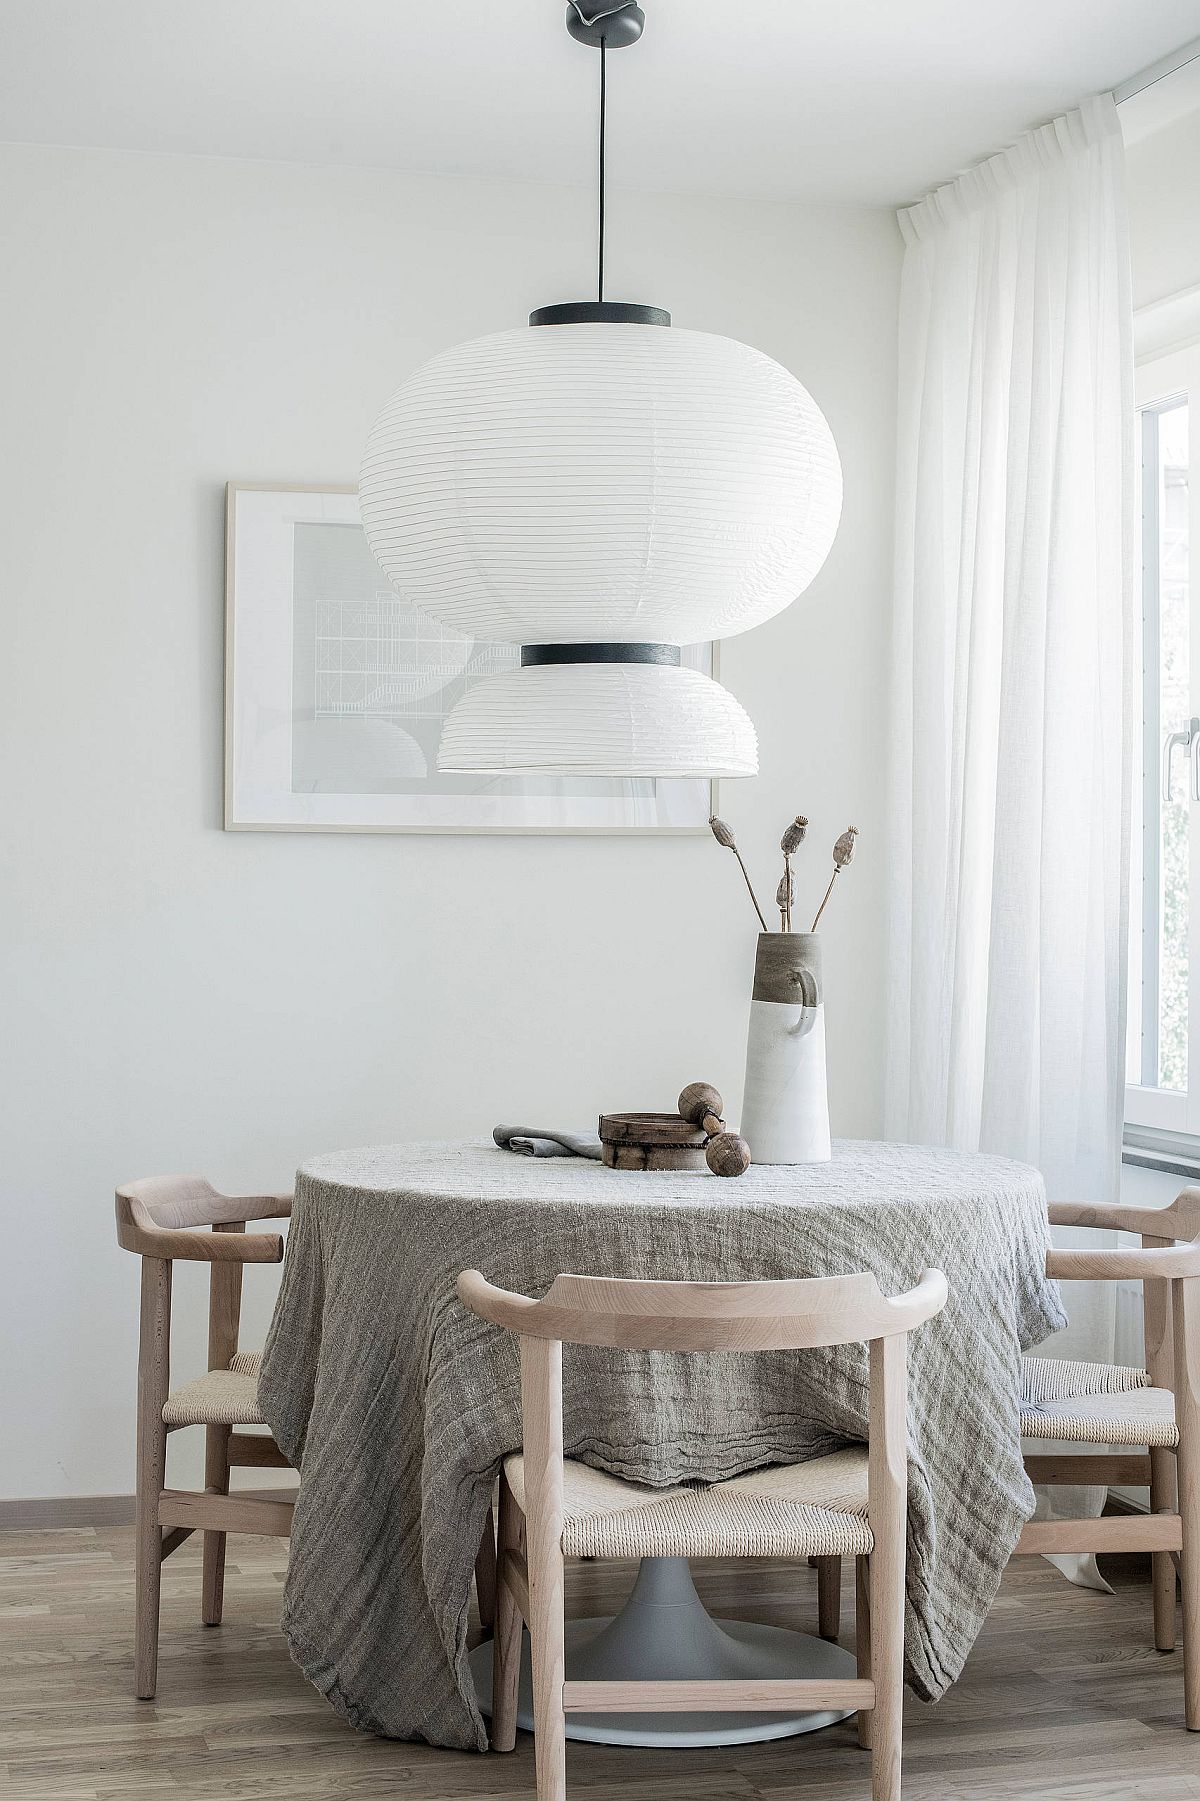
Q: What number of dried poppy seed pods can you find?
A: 4